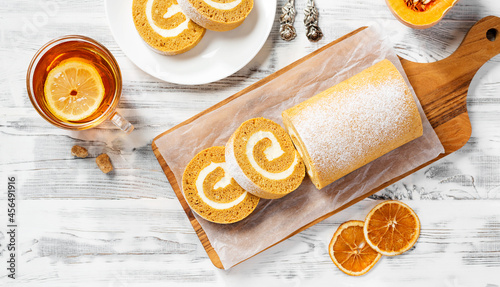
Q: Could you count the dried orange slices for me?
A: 2